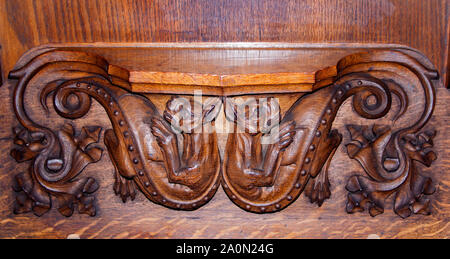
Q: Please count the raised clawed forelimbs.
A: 2